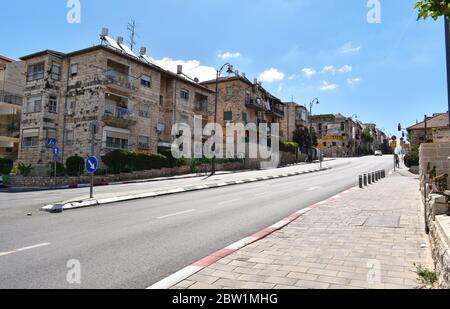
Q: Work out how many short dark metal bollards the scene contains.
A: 8